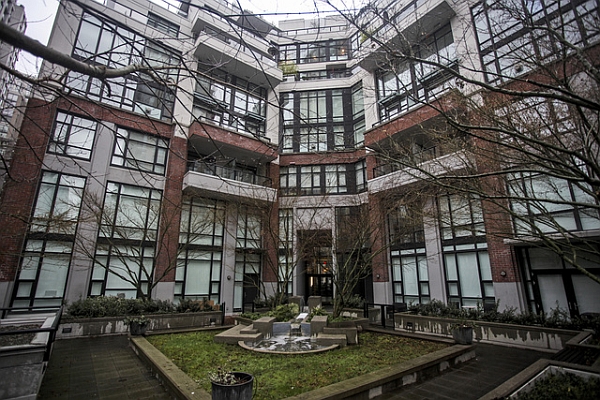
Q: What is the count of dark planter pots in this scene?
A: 3